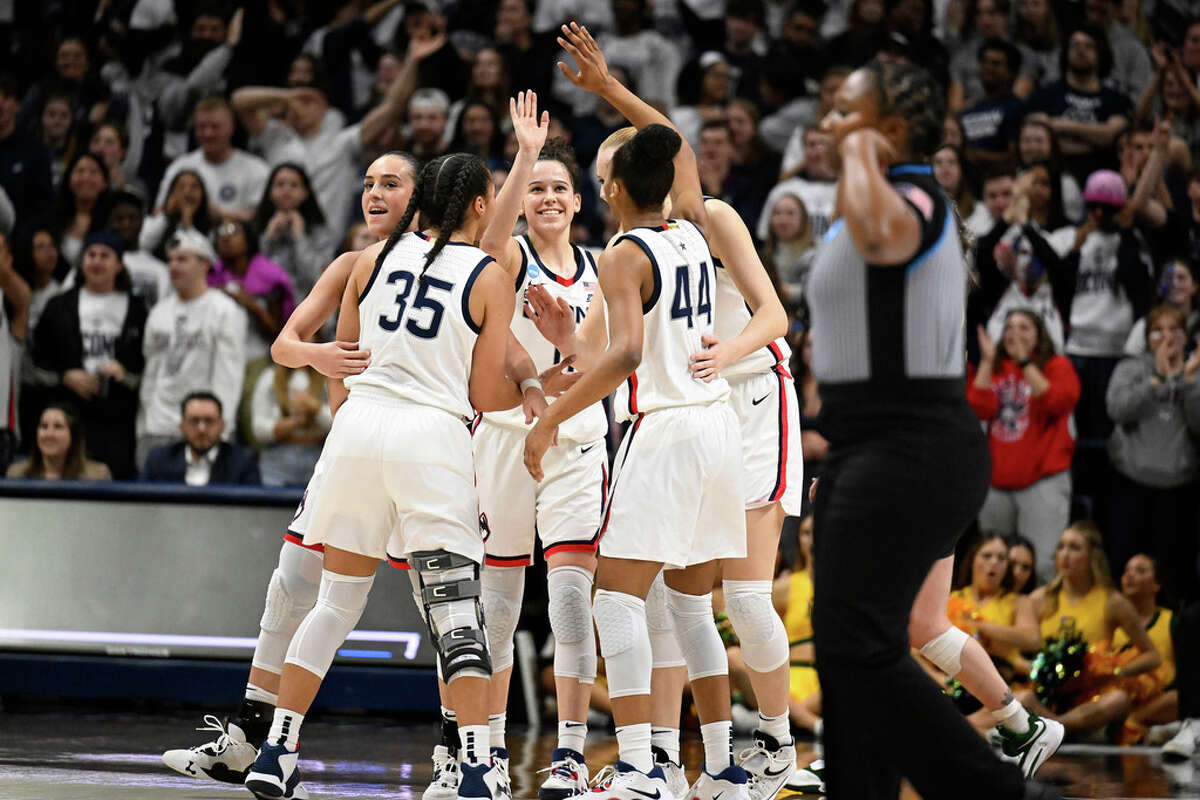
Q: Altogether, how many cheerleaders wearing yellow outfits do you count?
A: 5